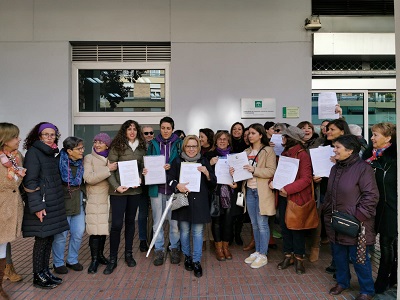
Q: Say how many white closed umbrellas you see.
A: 1